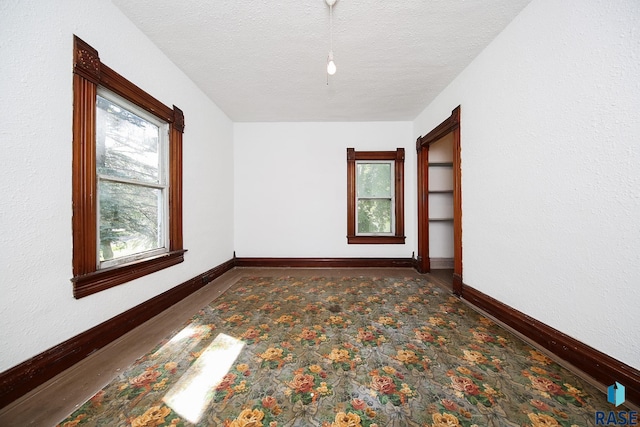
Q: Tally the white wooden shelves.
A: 3